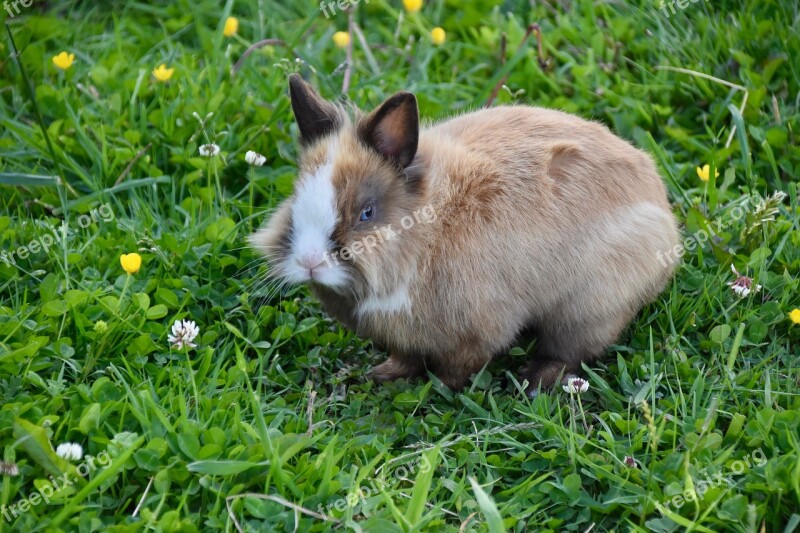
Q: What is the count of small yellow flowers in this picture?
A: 9